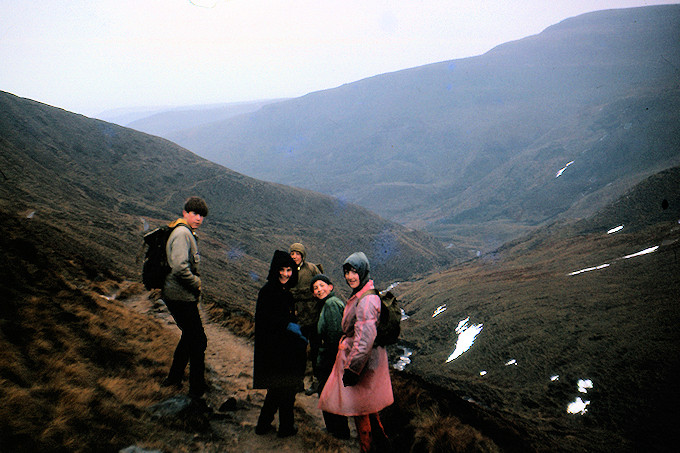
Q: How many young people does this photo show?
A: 5